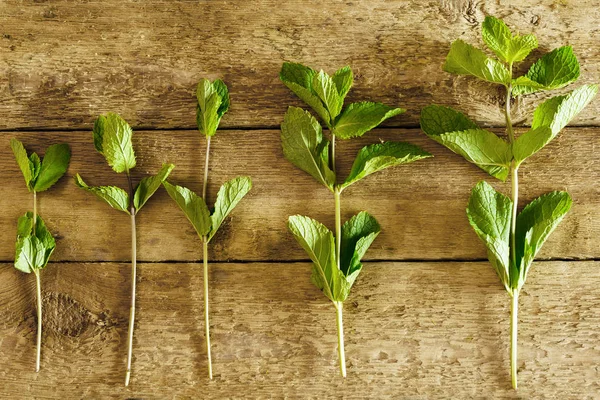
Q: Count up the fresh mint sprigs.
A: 5